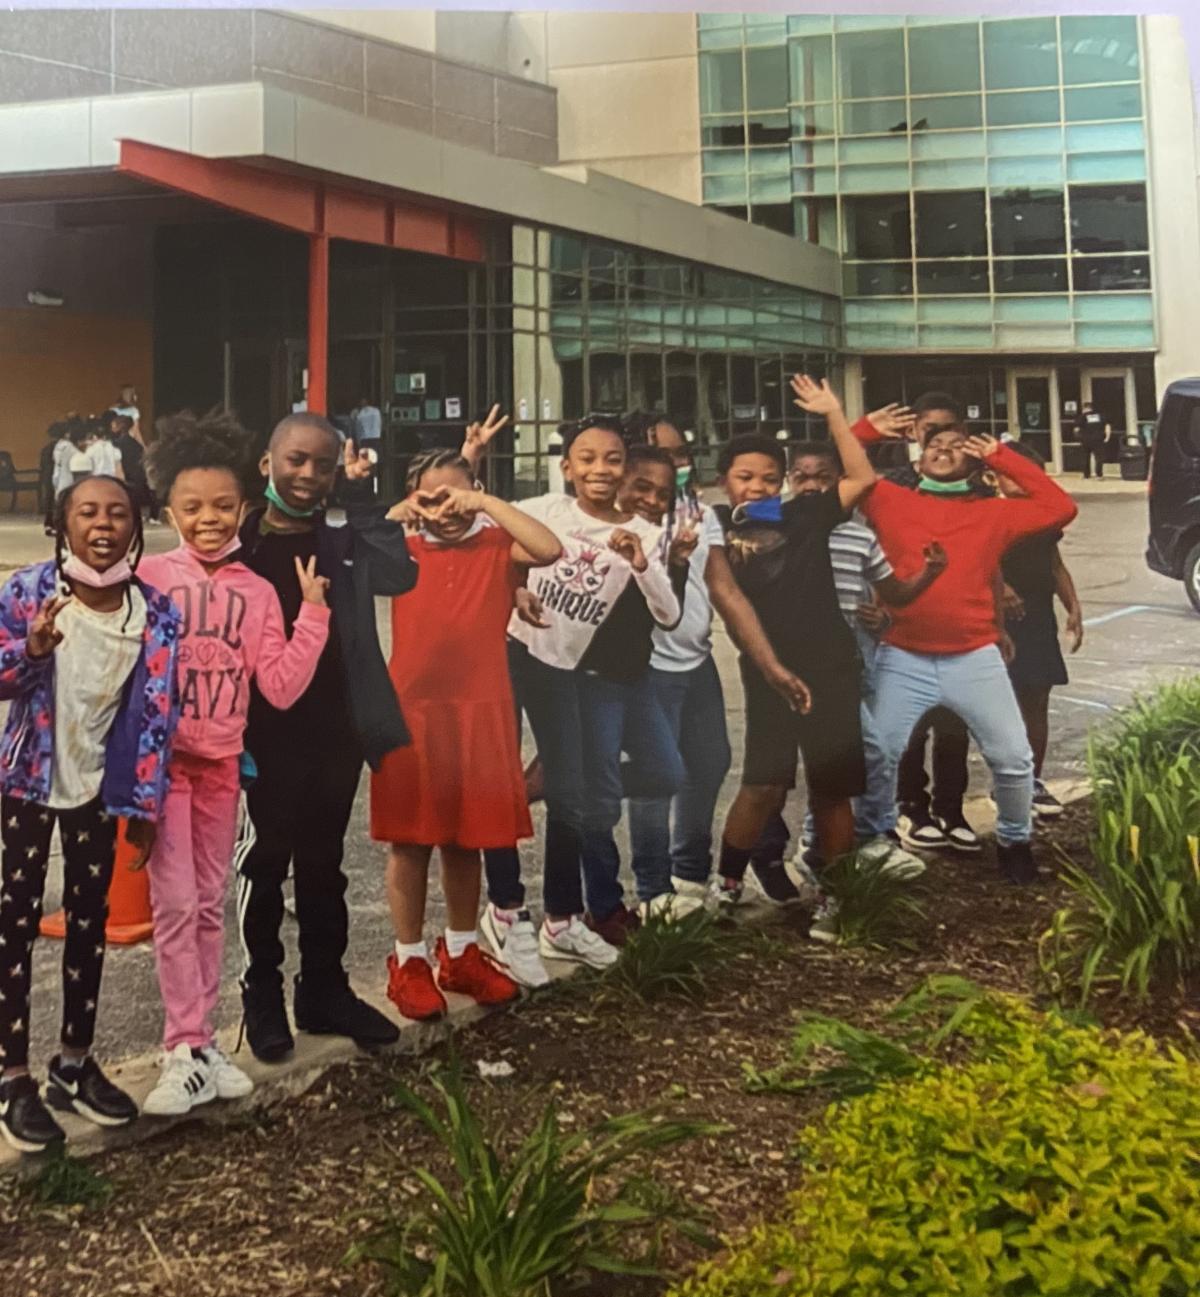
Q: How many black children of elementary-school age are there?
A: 12